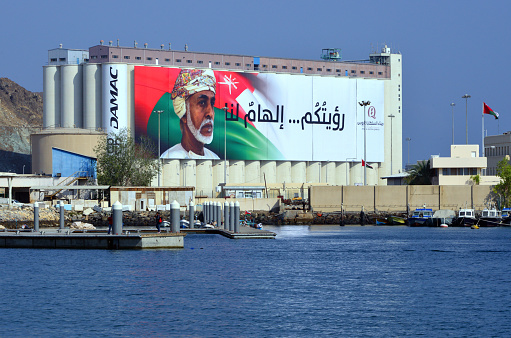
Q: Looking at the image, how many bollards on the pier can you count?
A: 13